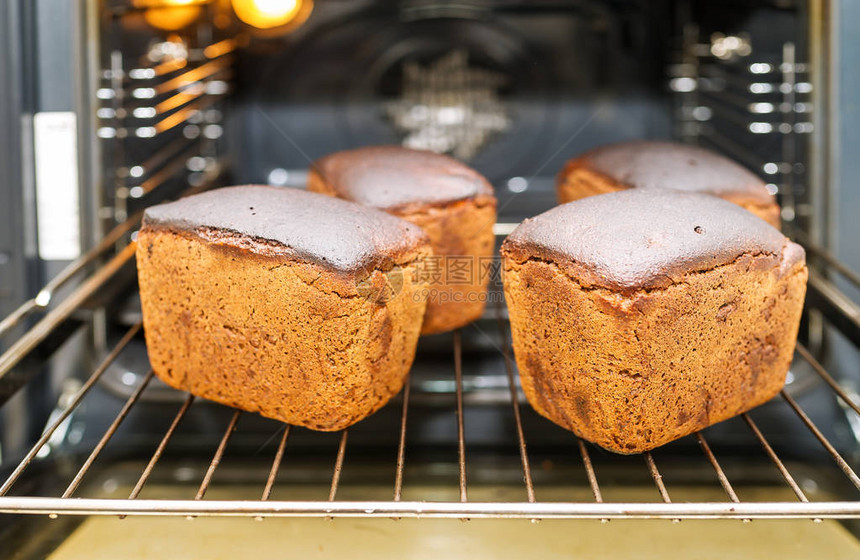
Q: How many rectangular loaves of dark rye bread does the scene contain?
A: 4